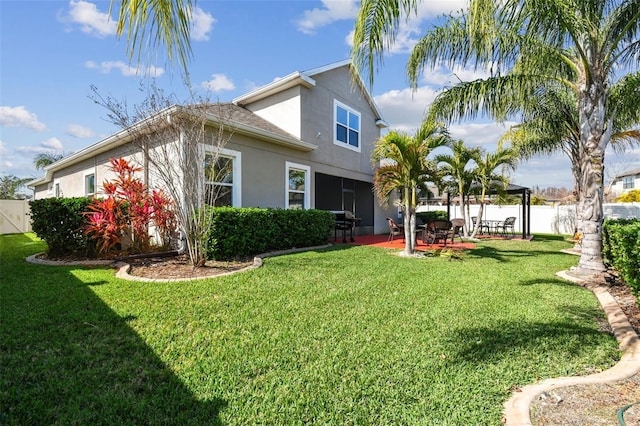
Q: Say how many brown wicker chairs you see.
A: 3